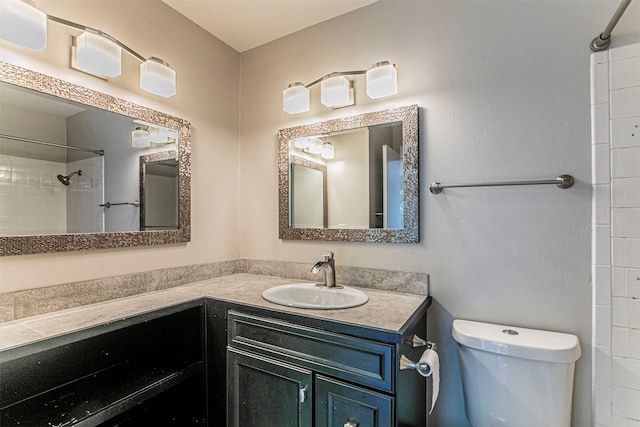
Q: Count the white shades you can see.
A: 6